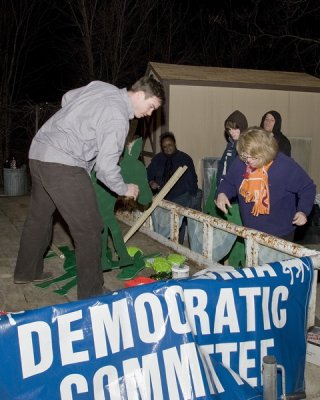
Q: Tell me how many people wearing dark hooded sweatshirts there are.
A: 2